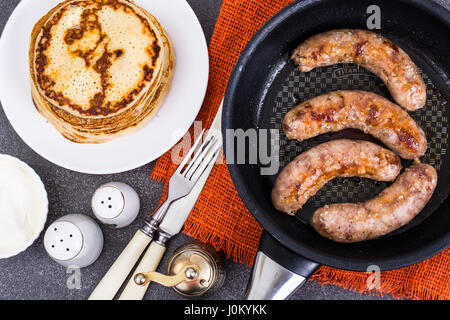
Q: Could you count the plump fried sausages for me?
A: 4